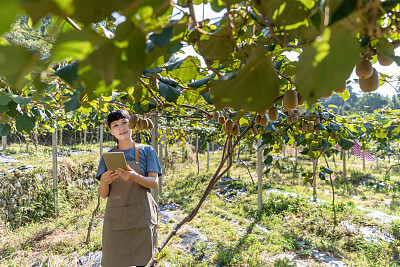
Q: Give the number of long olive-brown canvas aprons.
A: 1